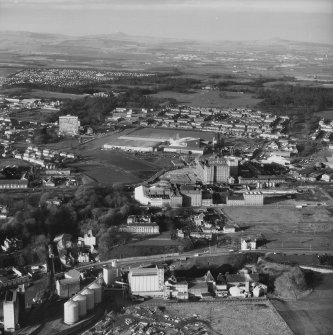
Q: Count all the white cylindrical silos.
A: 4